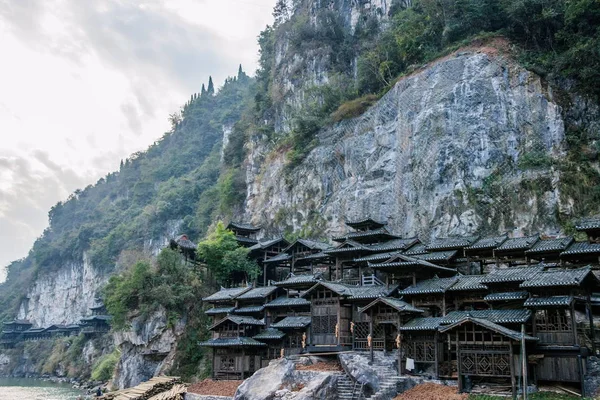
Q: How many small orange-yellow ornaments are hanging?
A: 6